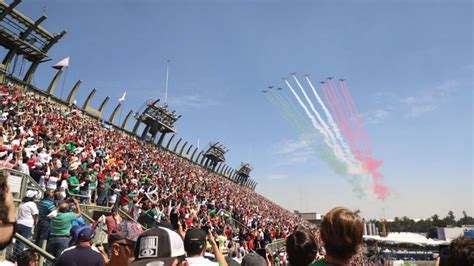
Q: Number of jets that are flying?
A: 9